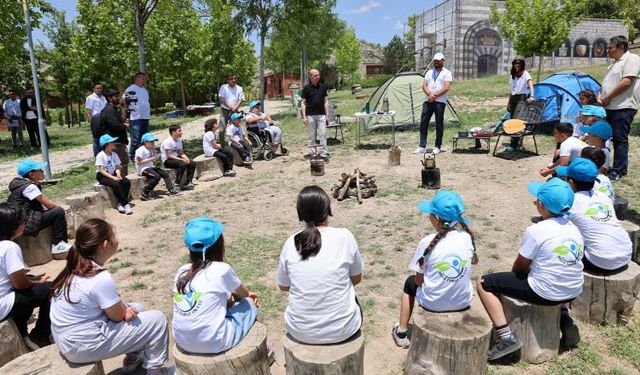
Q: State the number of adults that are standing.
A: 10